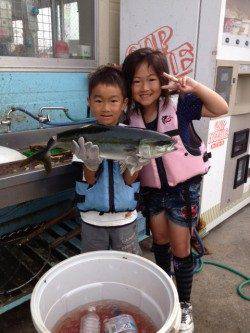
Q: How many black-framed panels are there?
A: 2